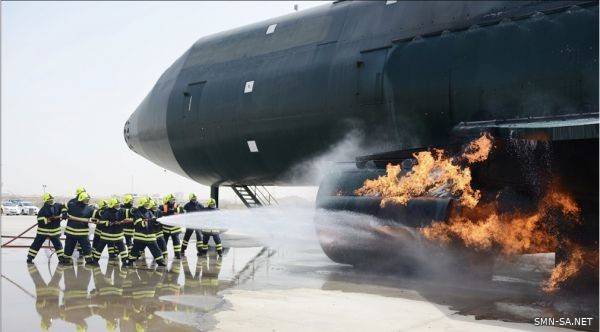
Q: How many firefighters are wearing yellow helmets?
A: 12